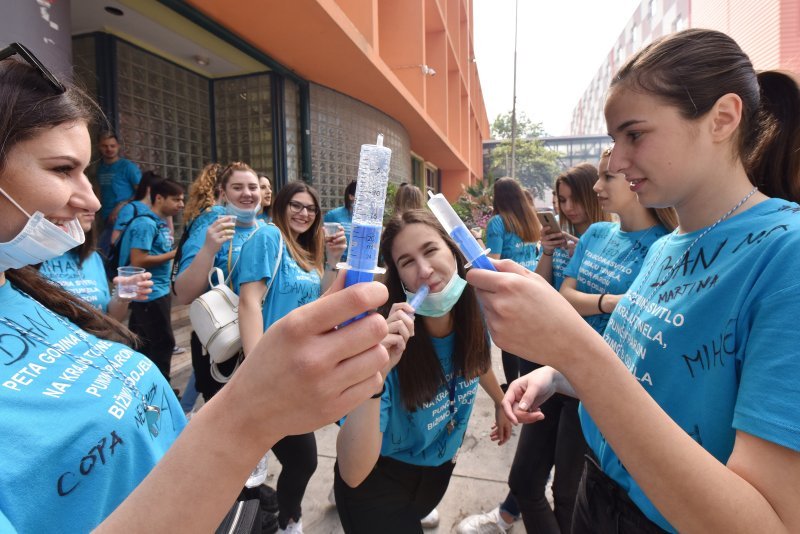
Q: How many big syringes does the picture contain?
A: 2